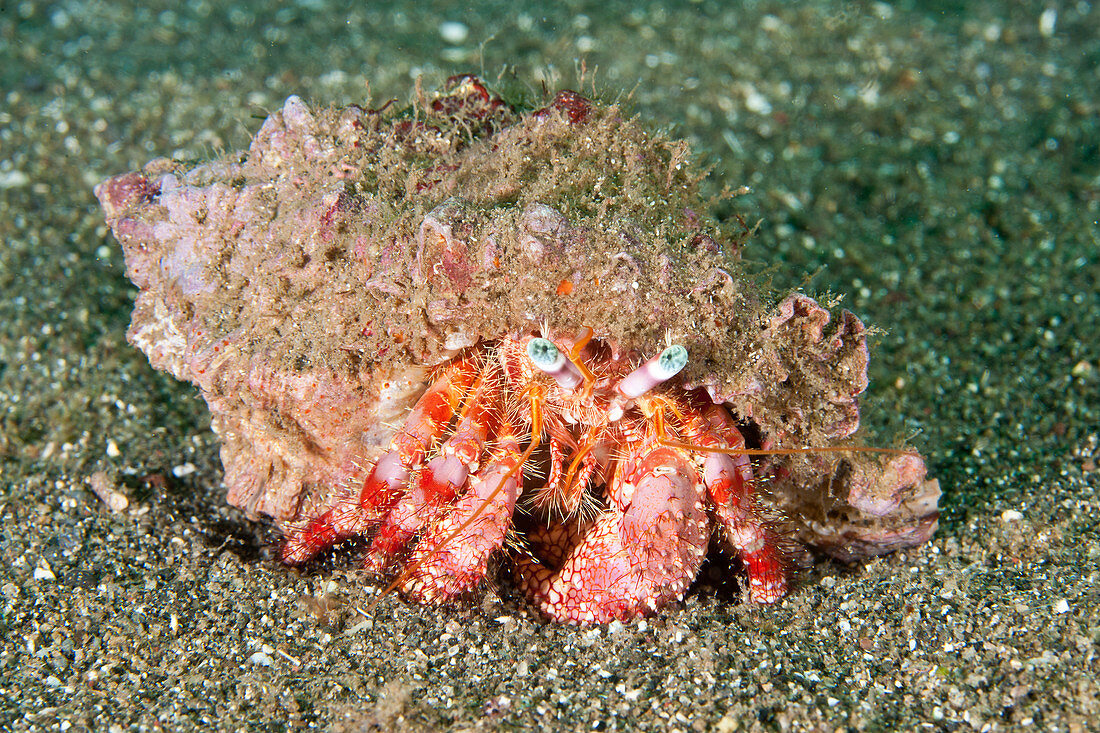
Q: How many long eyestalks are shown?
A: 2